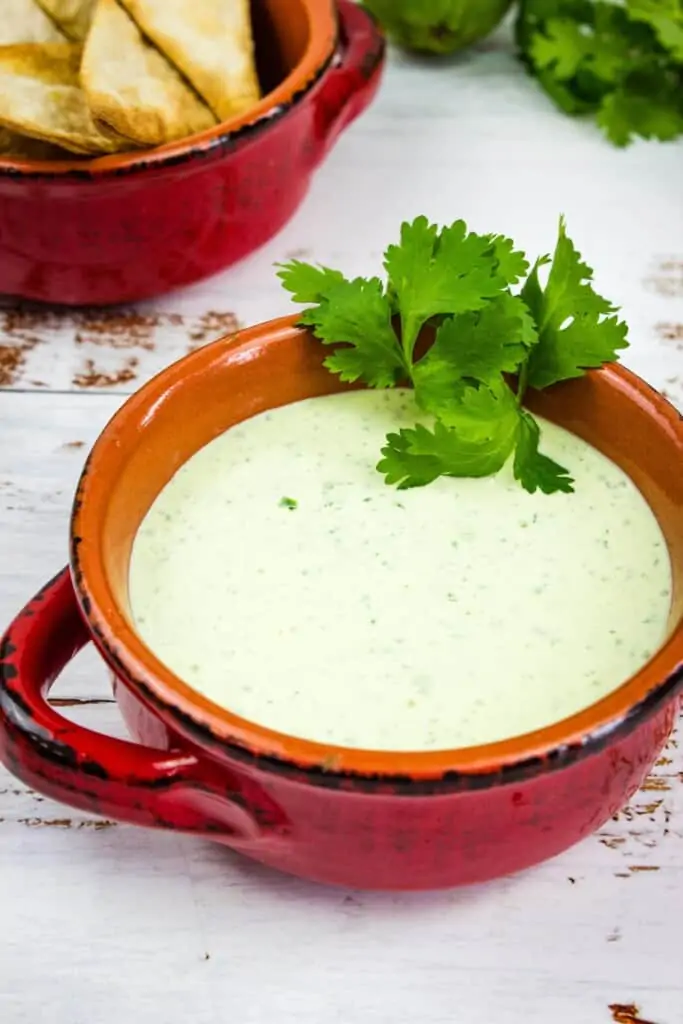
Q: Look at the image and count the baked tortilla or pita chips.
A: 5